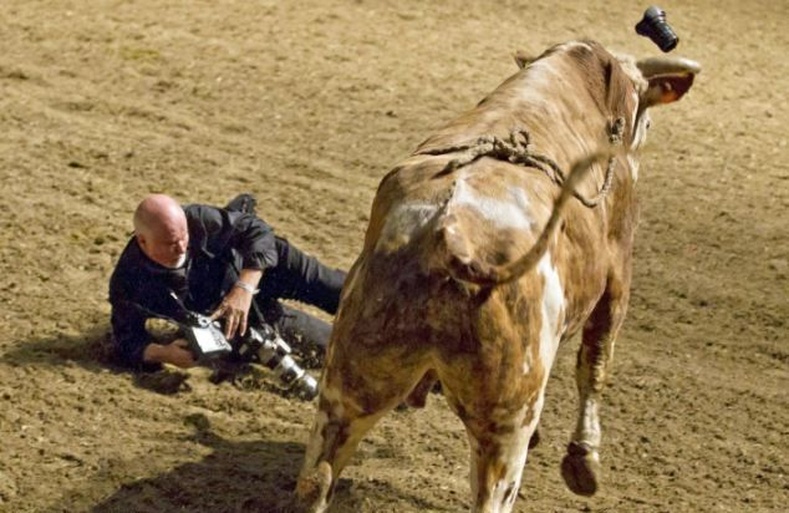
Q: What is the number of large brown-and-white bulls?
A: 1